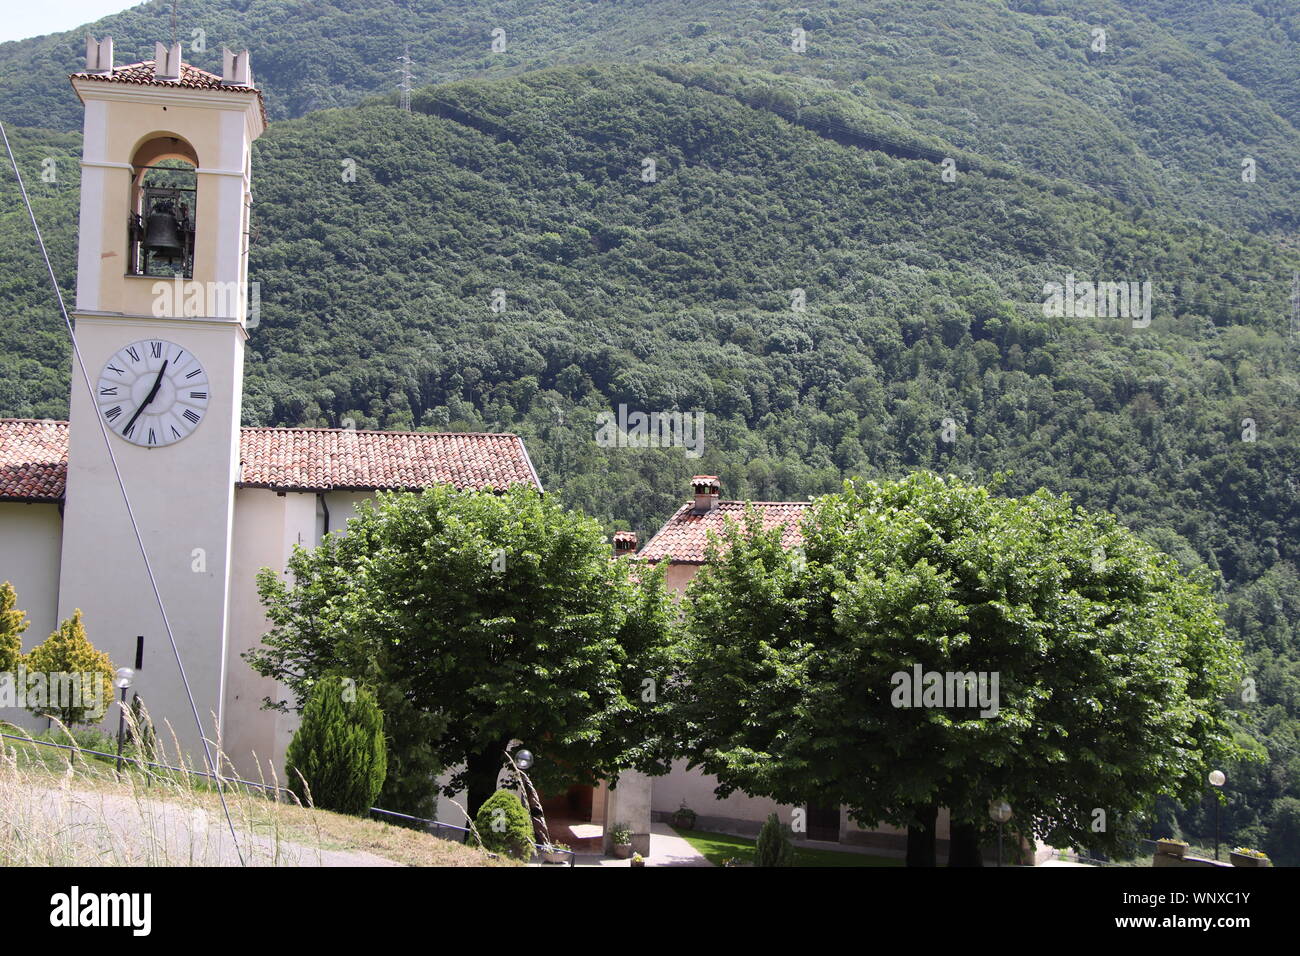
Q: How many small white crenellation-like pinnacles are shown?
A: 3